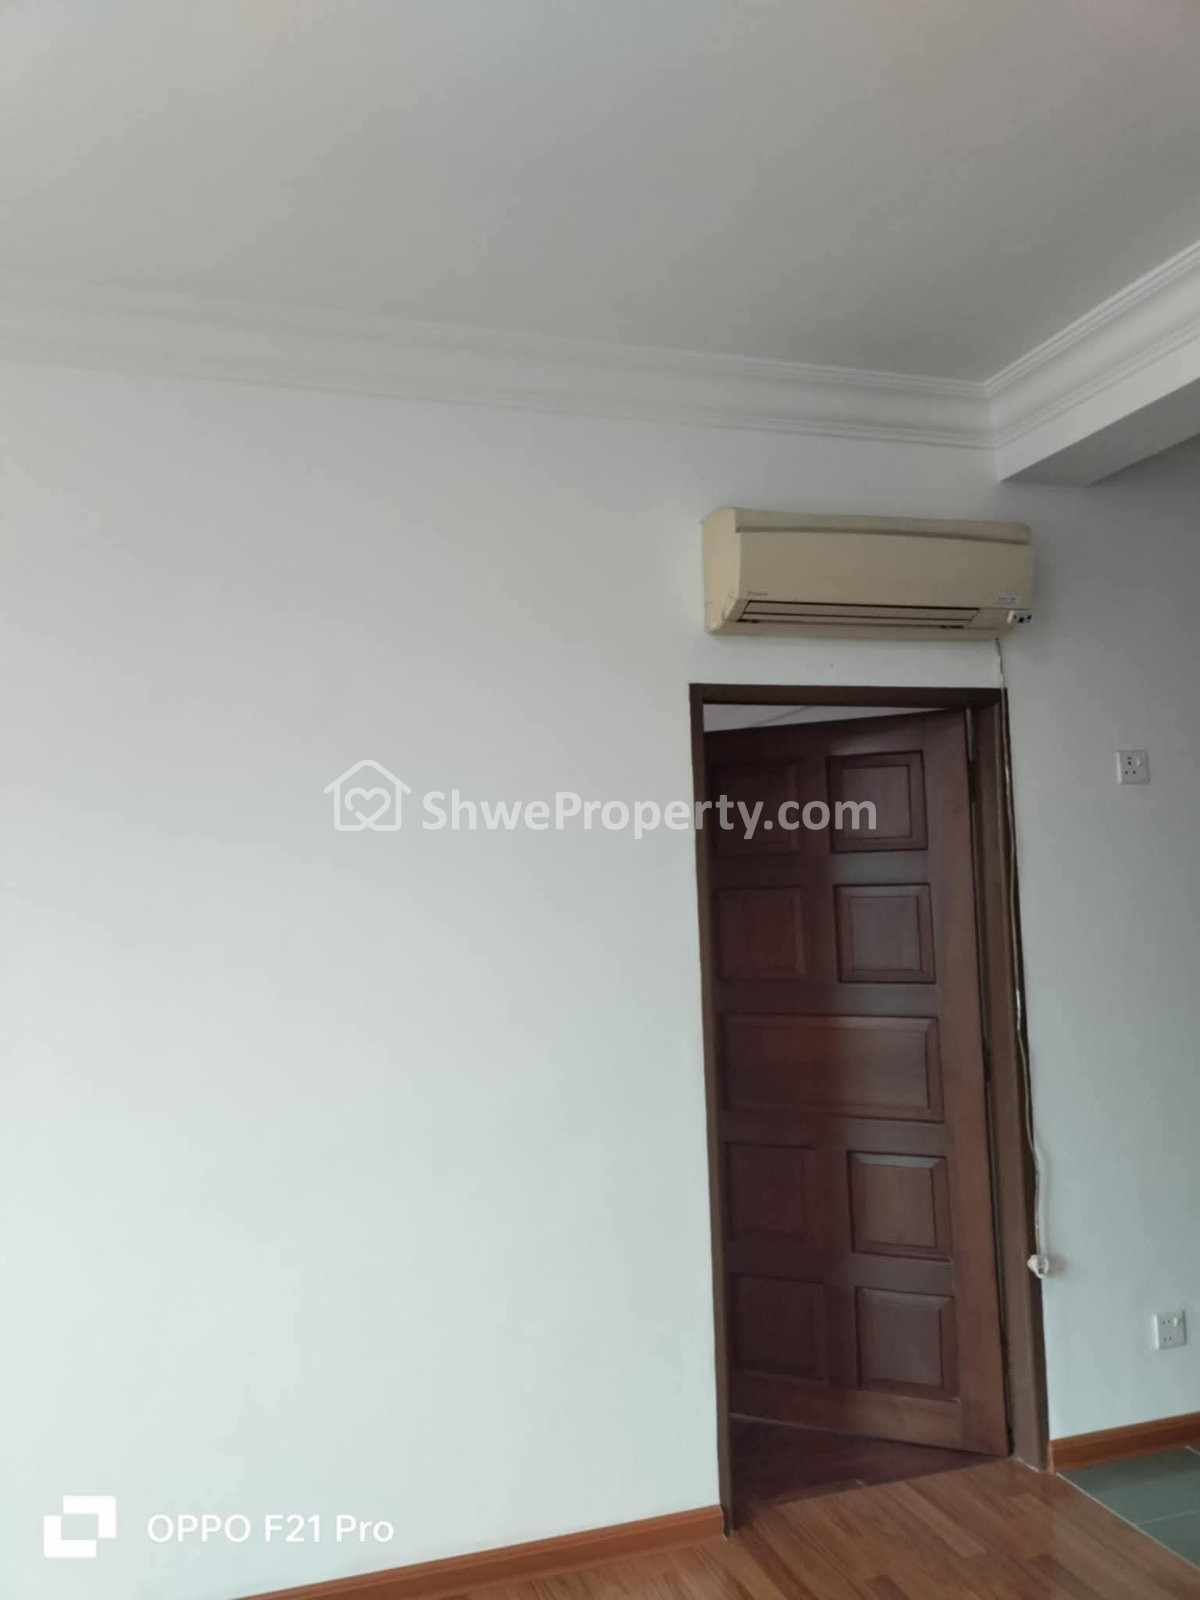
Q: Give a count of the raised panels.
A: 9